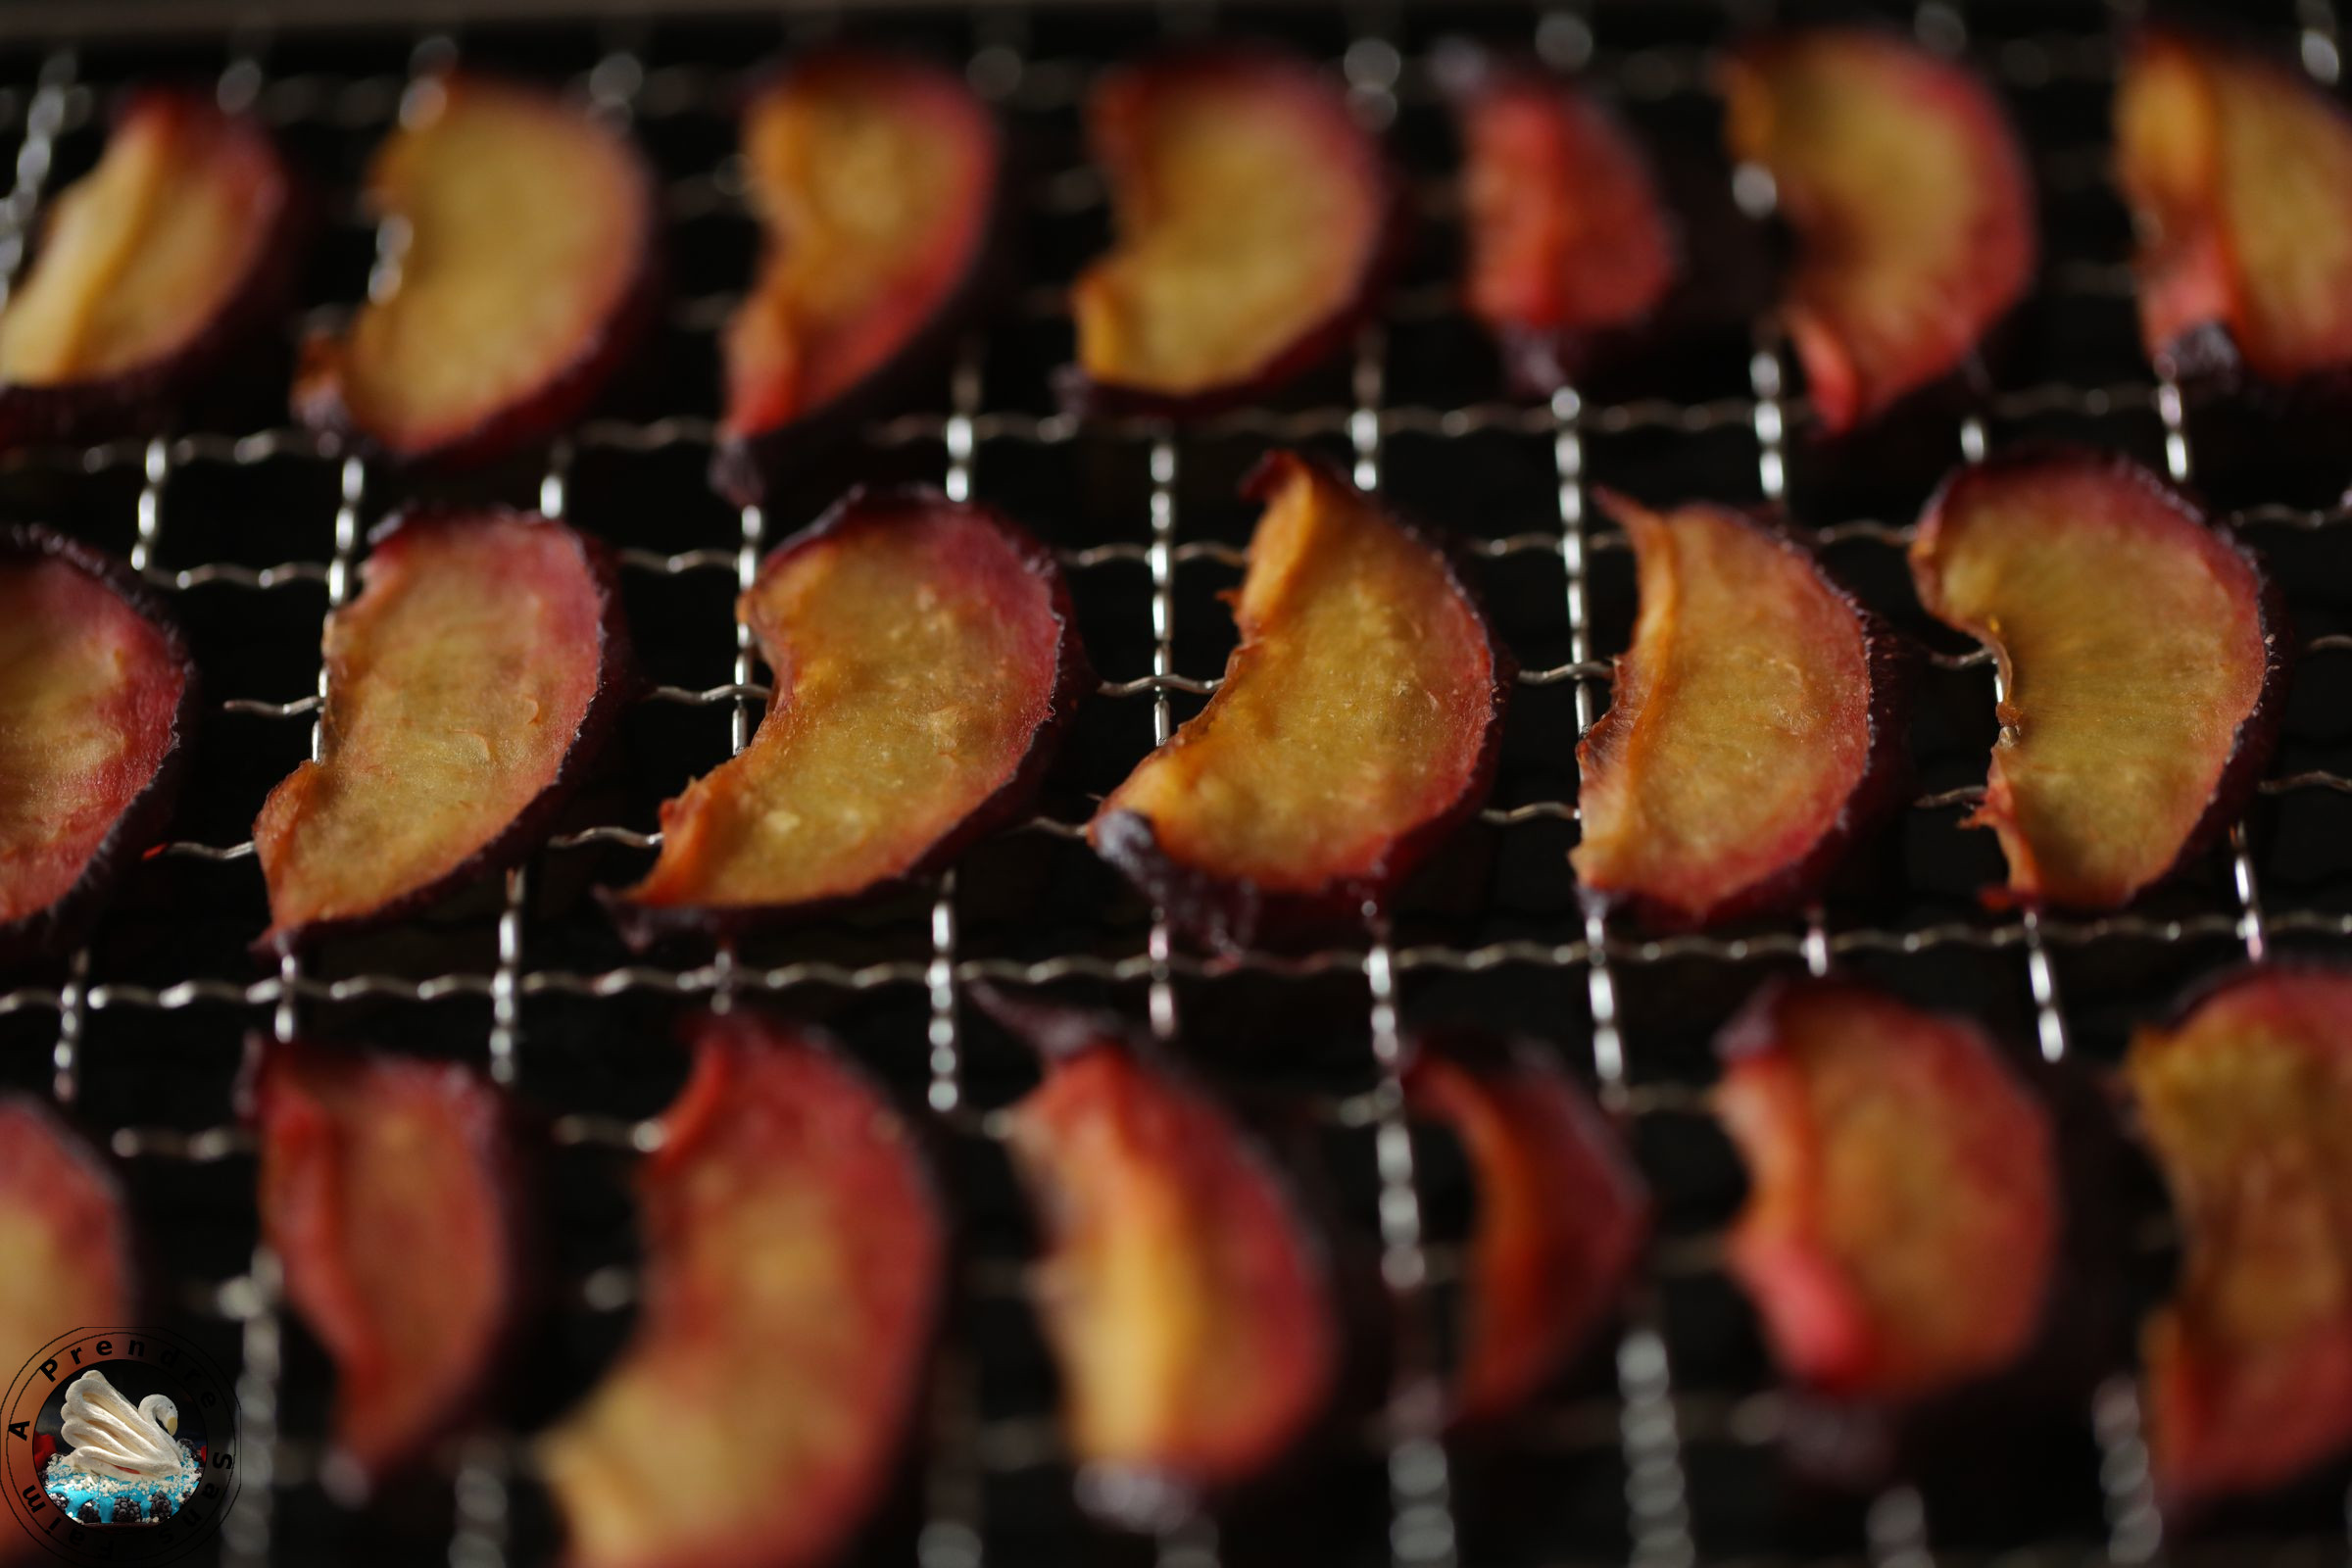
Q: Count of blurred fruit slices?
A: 14